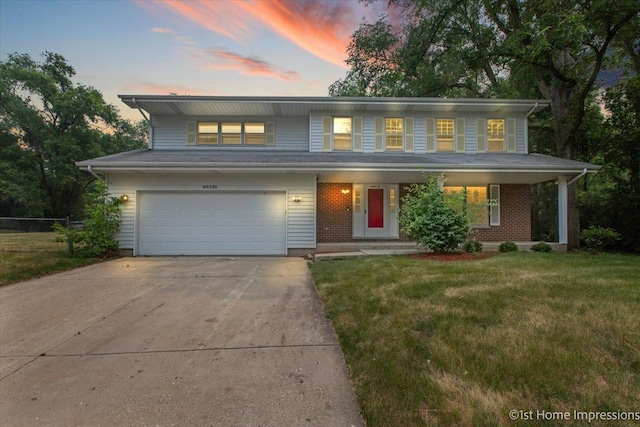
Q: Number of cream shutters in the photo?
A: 11